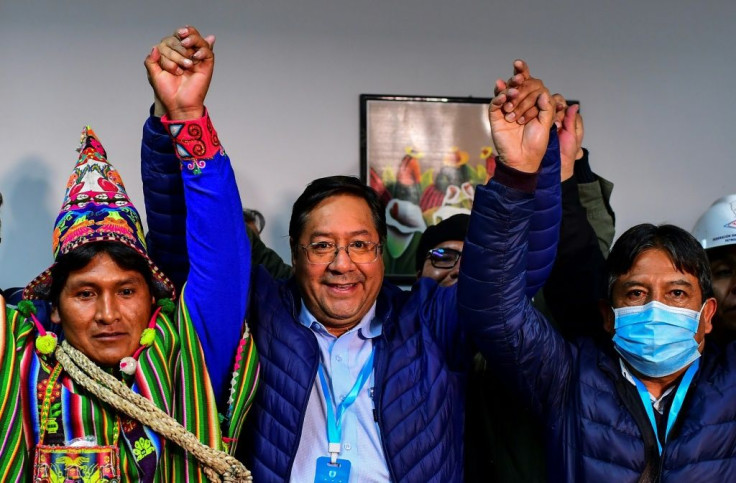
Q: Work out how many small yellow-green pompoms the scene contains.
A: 2